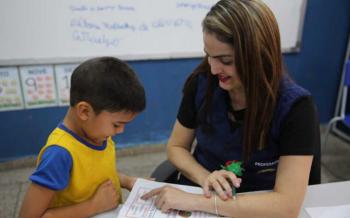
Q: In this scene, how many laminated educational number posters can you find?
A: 3